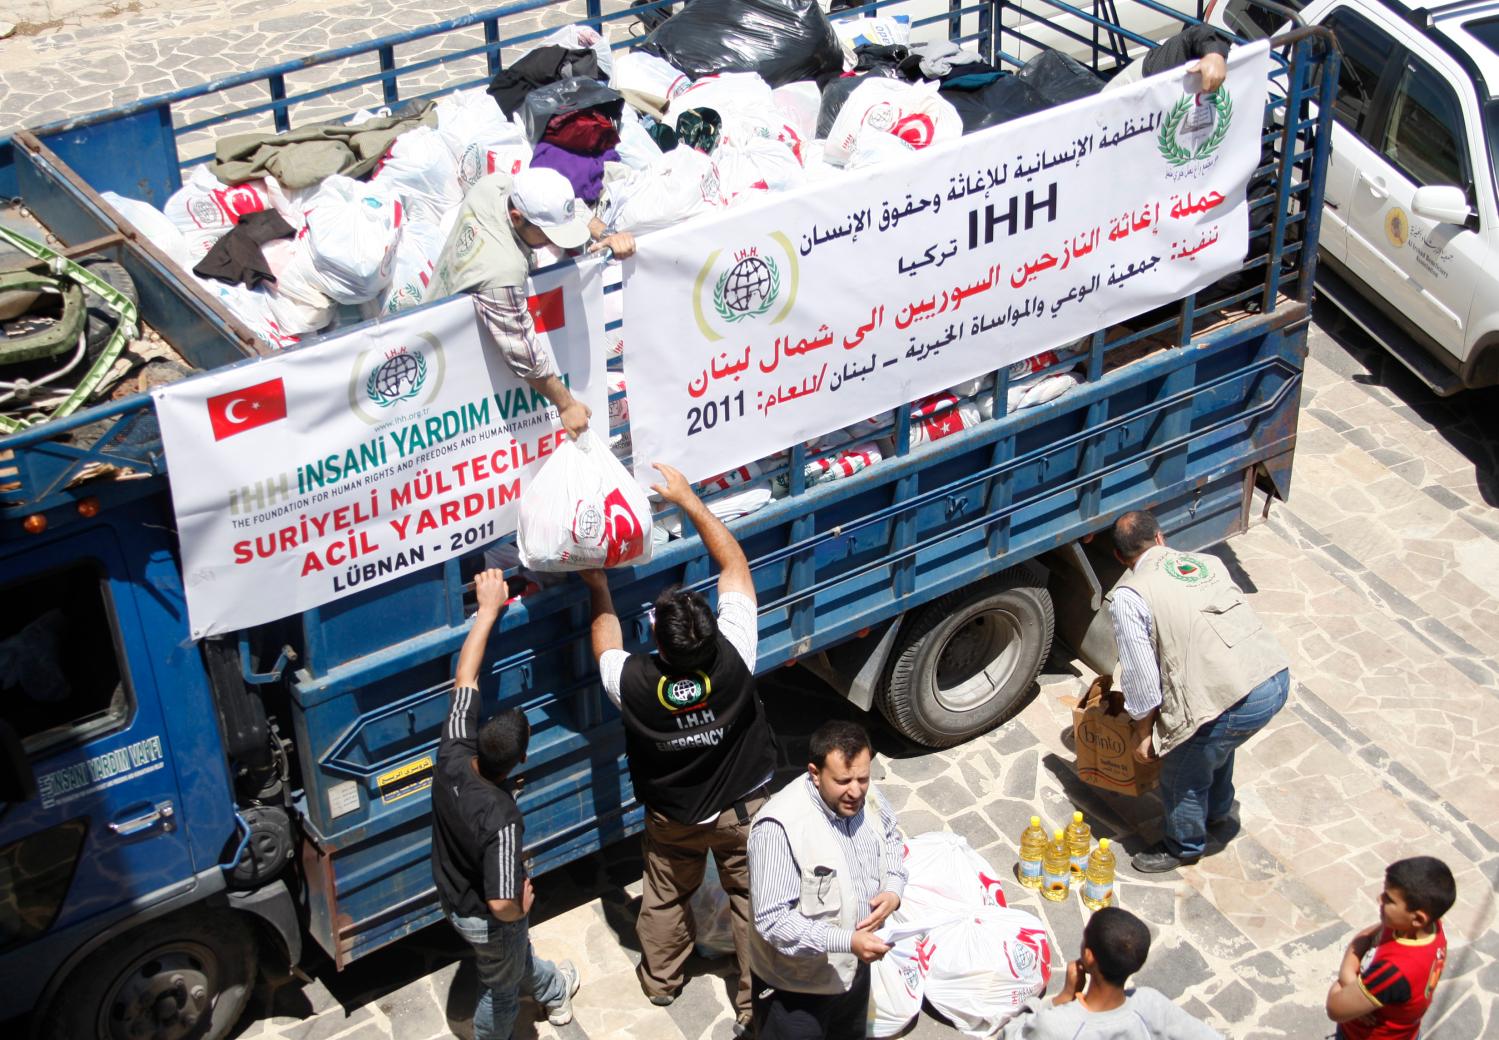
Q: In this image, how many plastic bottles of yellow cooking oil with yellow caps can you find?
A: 4